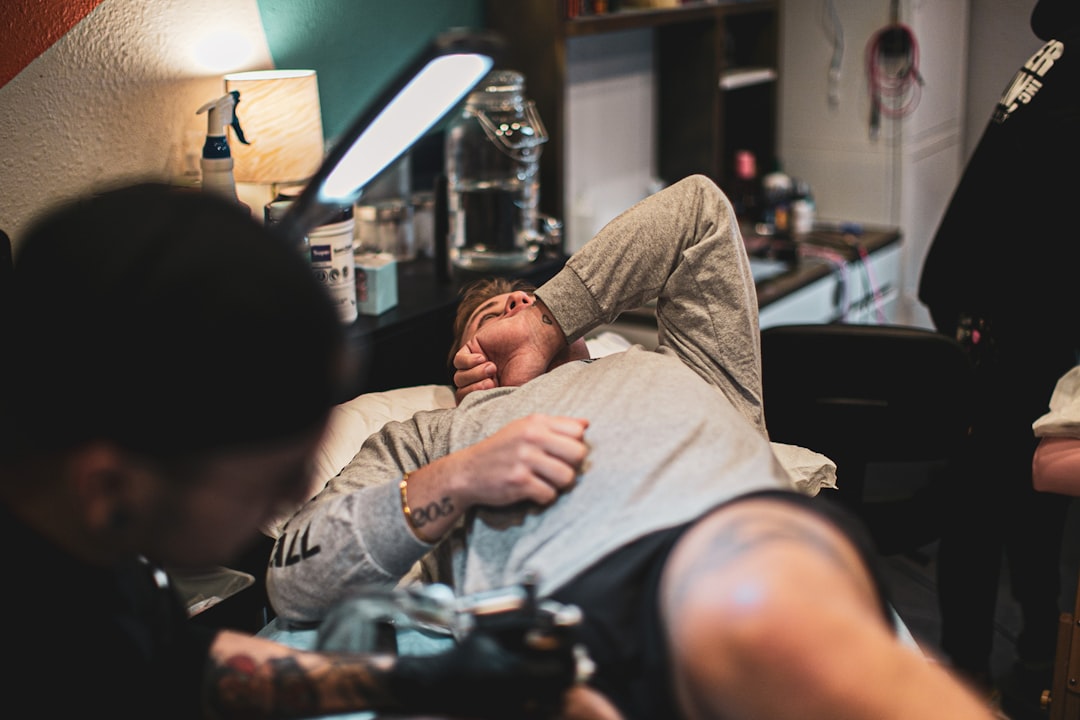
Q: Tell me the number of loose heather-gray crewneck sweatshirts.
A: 1